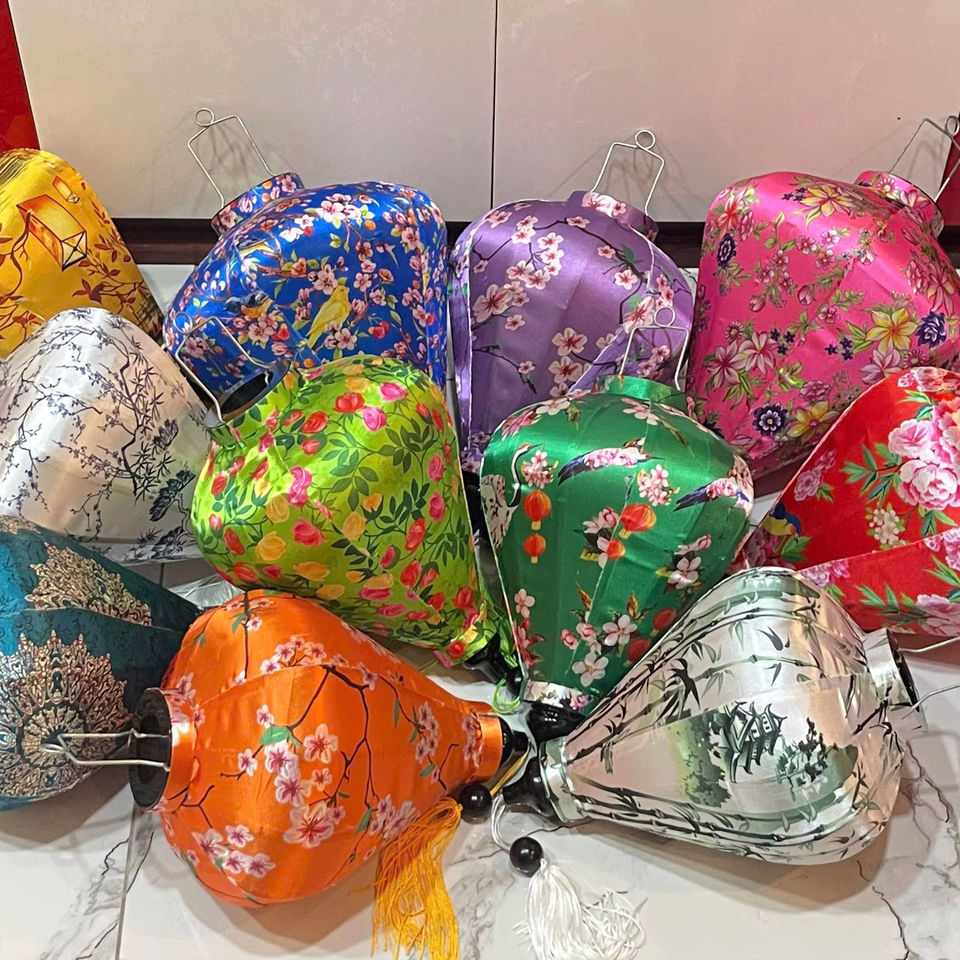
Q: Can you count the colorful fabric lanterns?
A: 11